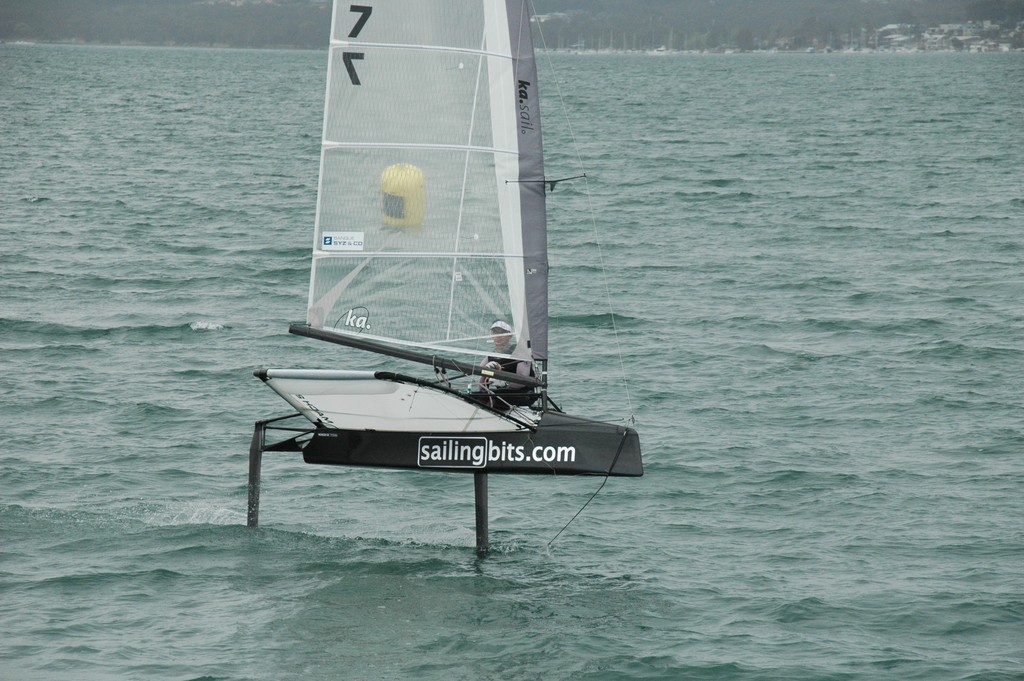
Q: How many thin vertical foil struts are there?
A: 2